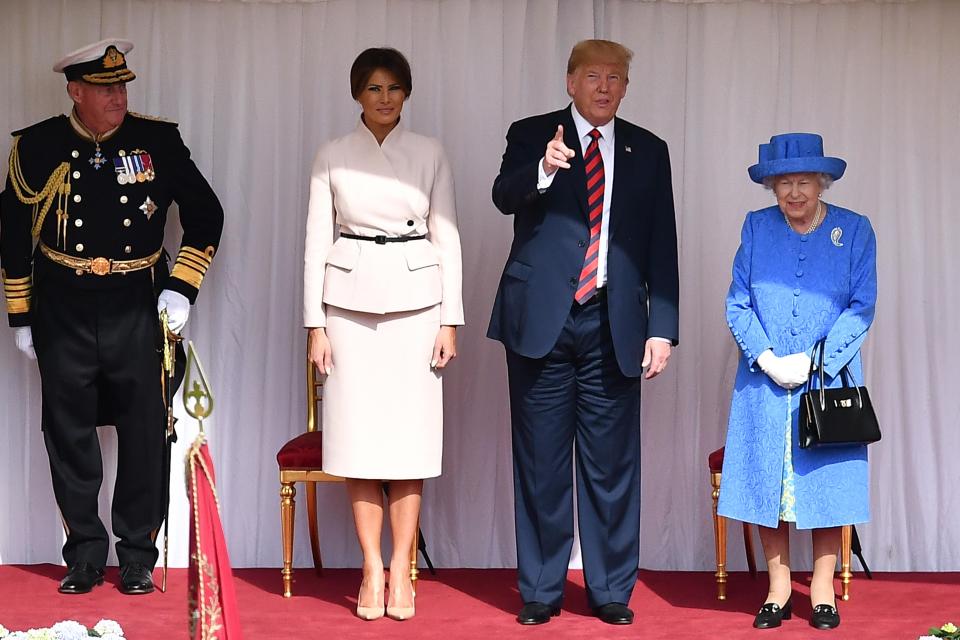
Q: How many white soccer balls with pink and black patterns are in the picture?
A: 0